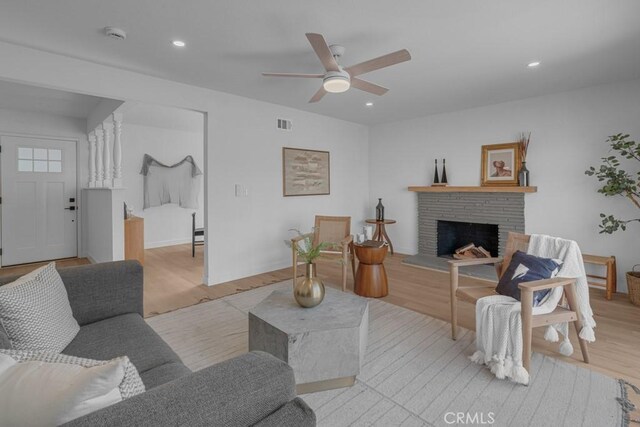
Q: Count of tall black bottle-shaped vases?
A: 2